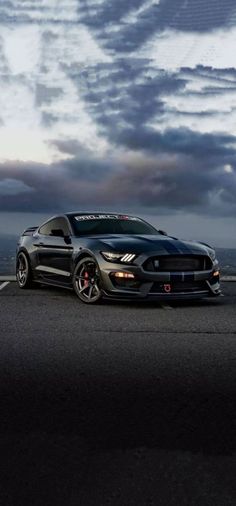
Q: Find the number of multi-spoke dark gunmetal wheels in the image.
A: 2